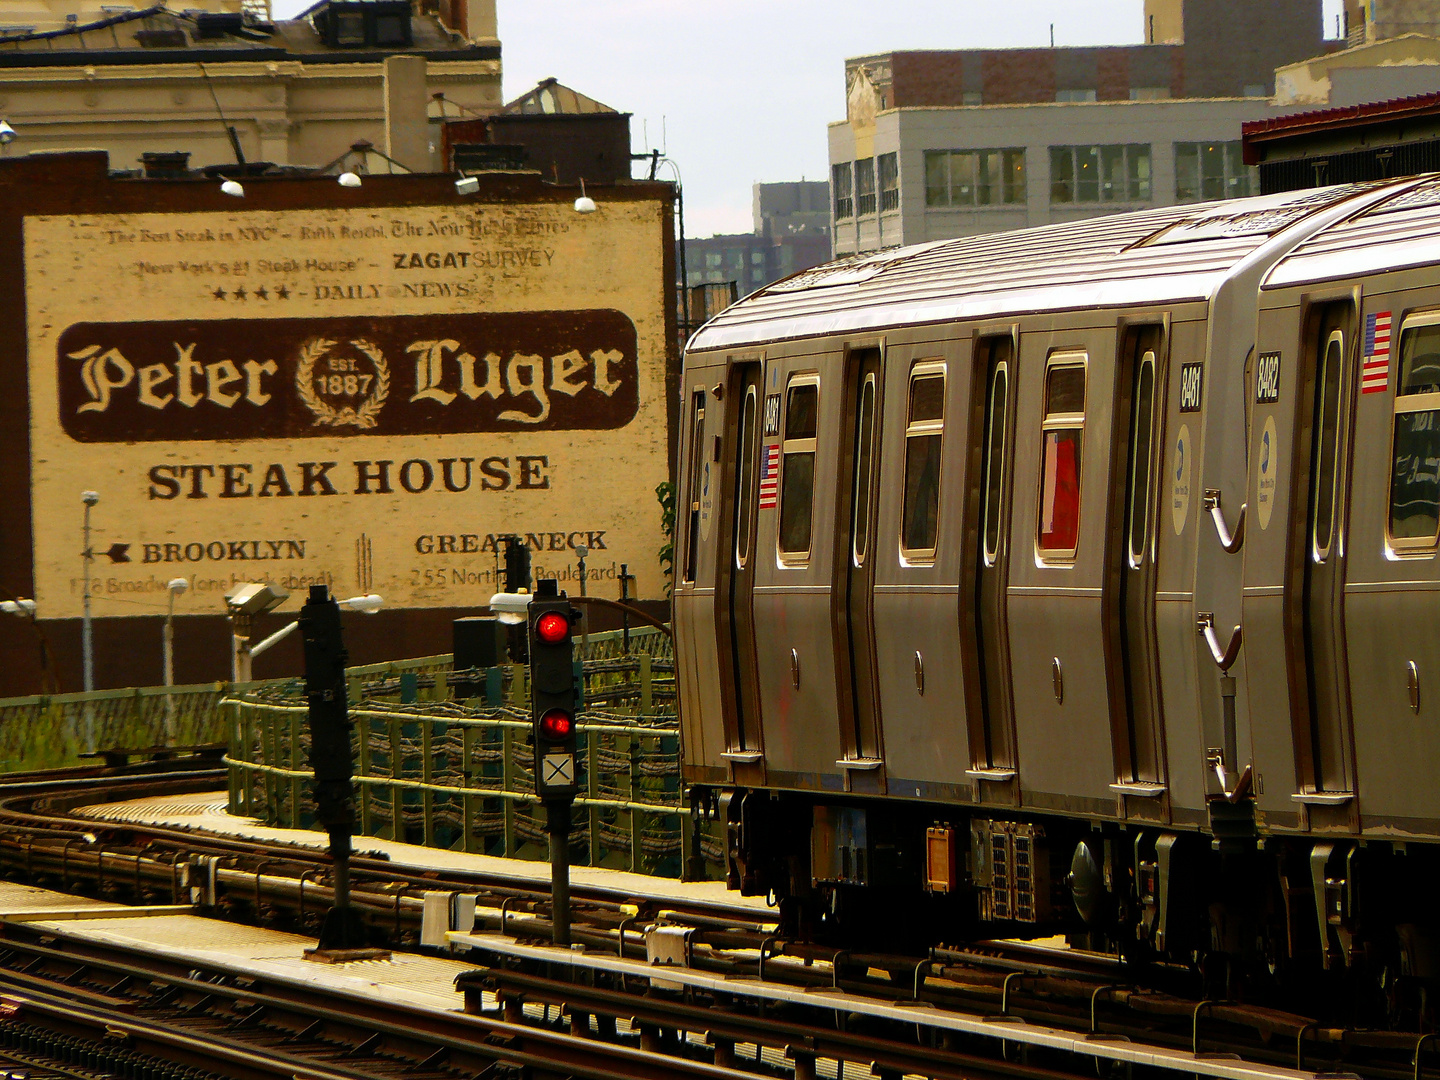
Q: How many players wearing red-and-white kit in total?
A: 0